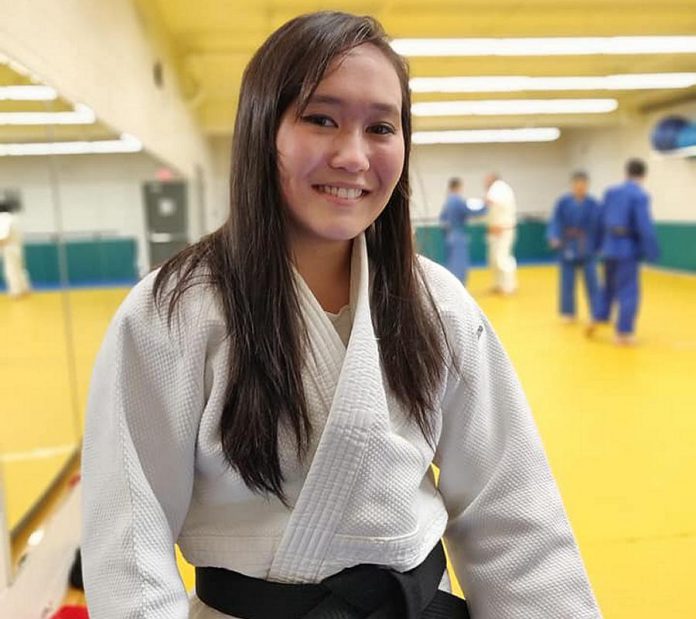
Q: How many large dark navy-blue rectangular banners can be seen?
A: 0